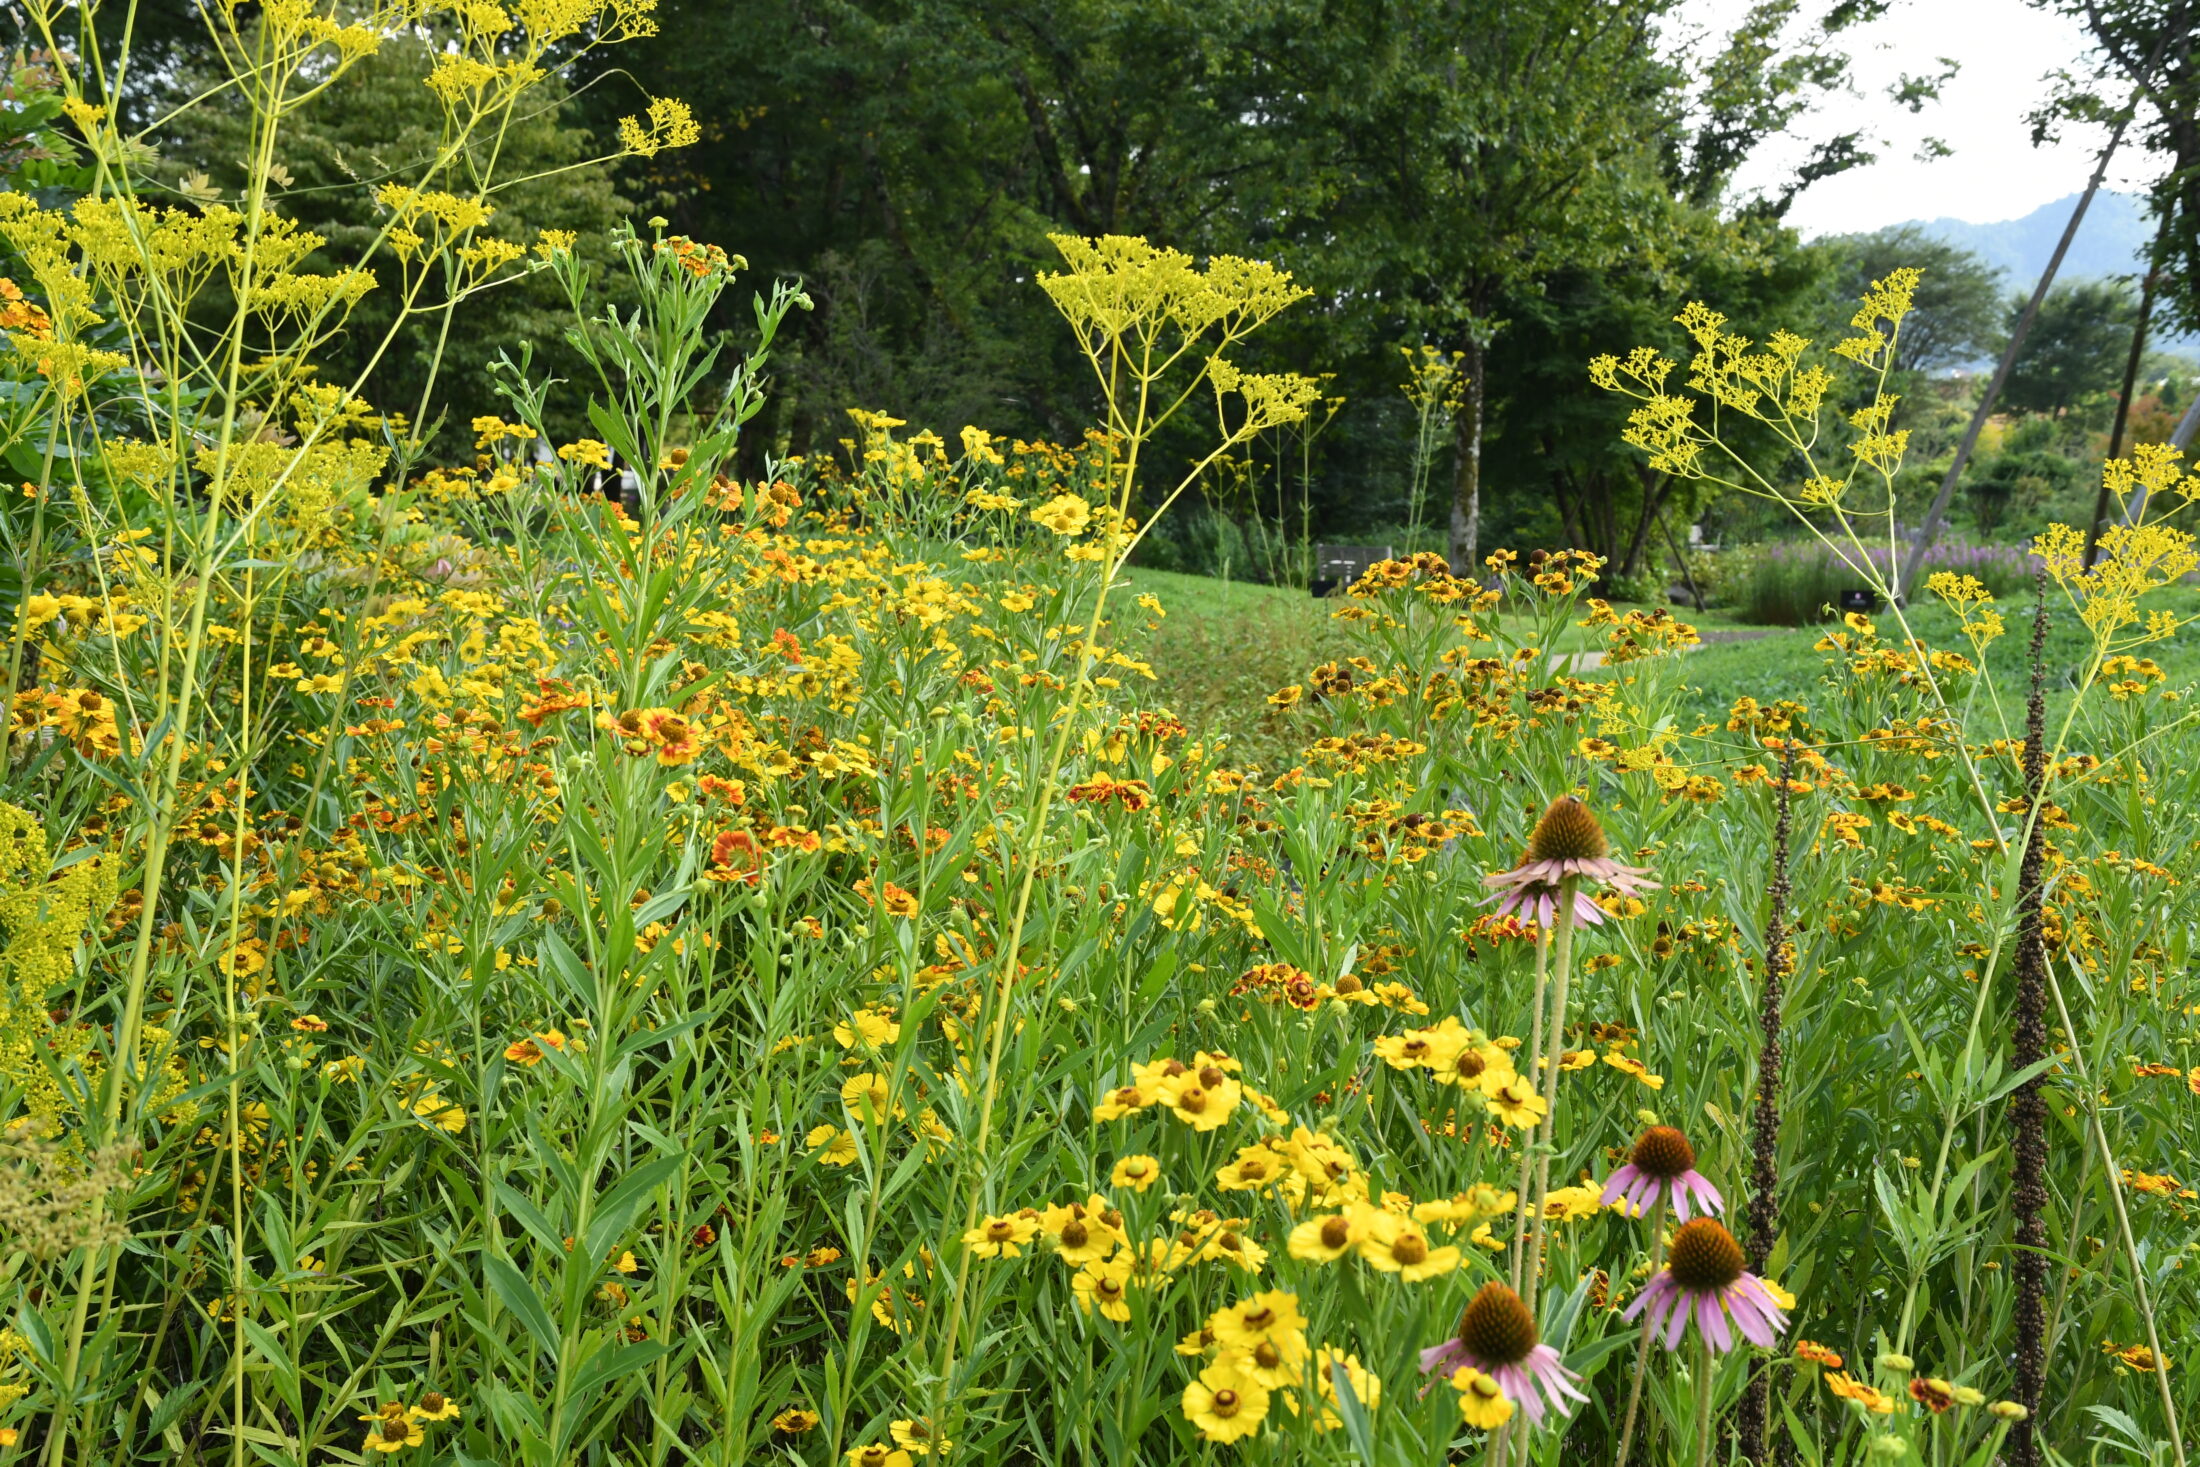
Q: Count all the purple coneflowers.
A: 5